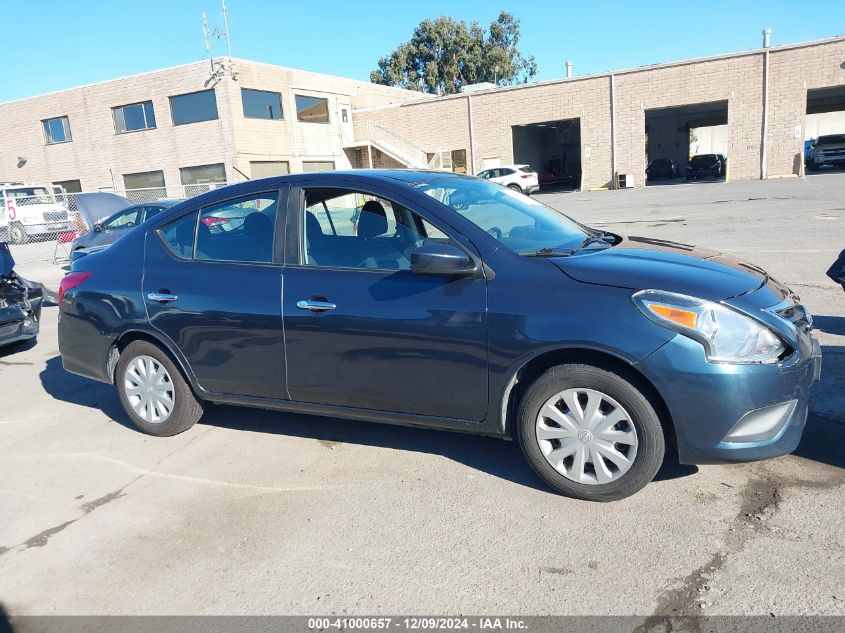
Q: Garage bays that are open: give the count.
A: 3